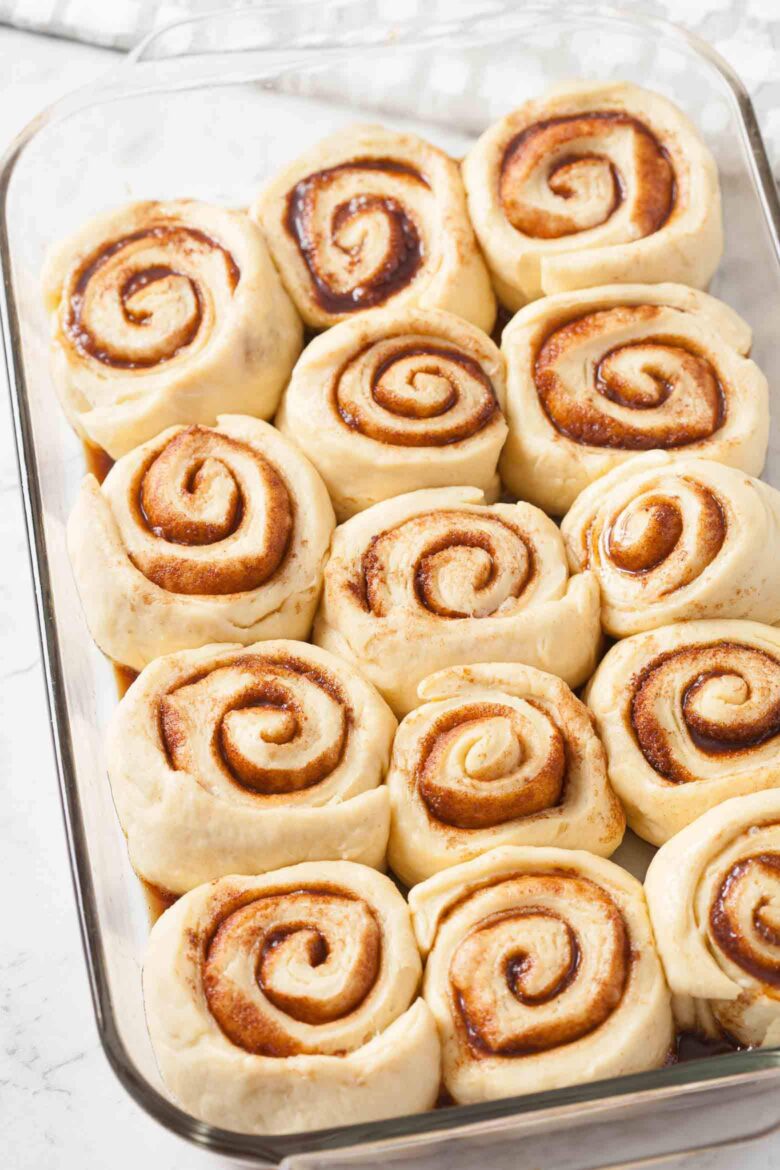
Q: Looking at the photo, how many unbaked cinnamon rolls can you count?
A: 14